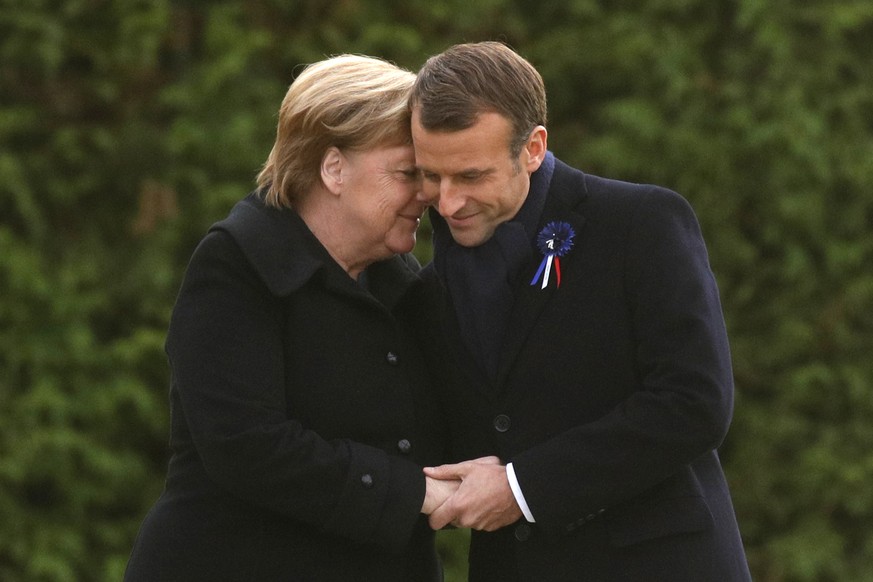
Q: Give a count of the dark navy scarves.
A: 1